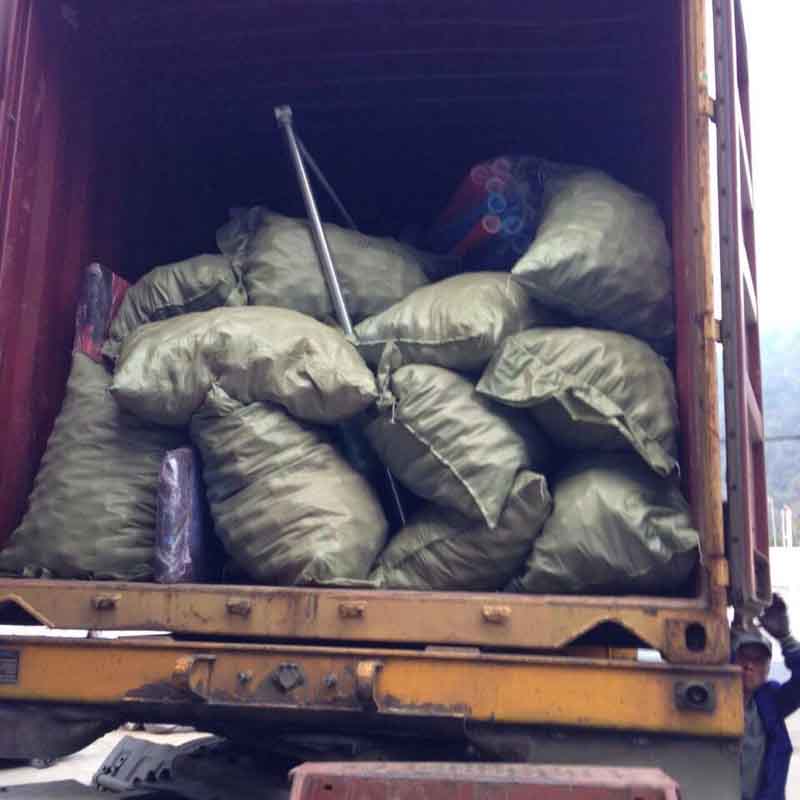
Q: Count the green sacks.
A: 11